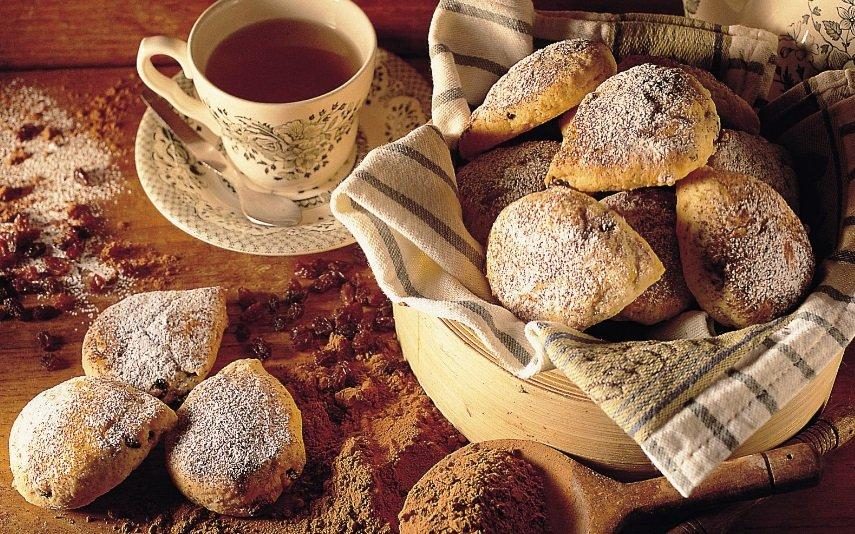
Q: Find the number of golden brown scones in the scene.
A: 11